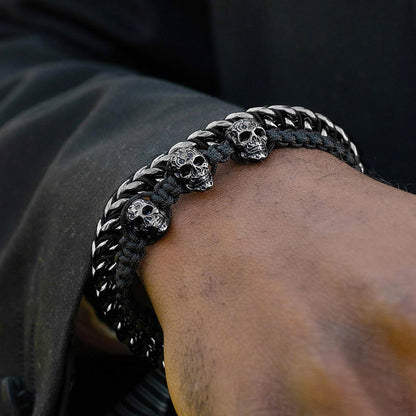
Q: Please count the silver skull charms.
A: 3